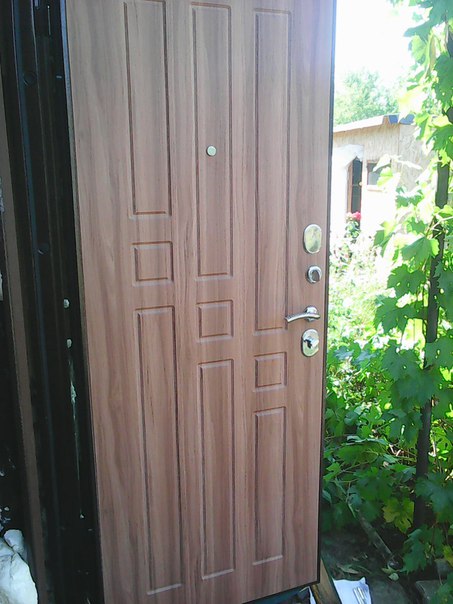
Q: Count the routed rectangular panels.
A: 9